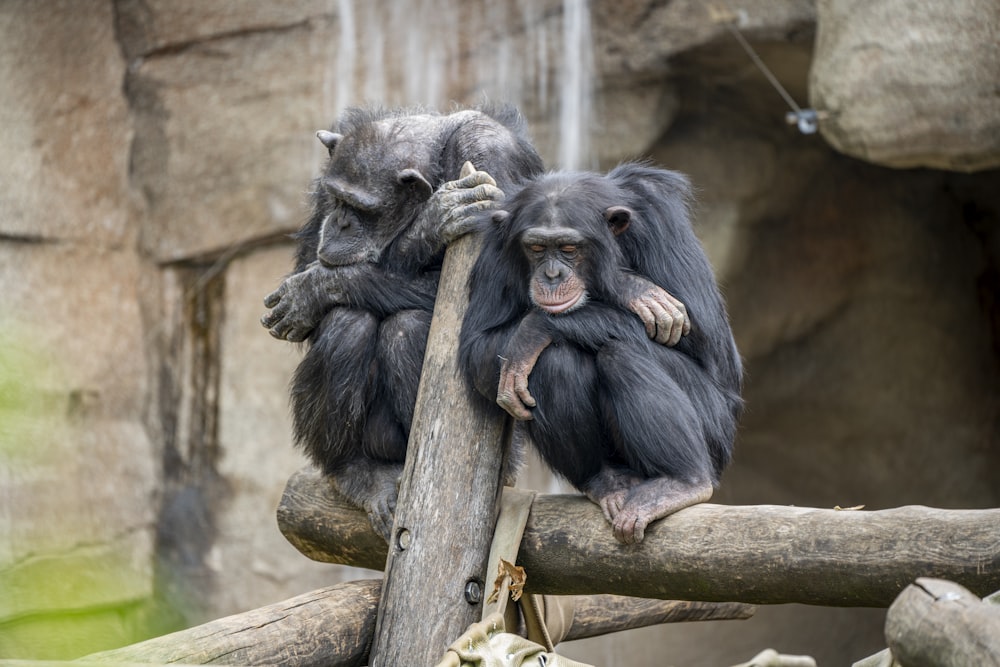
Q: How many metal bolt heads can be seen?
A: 2